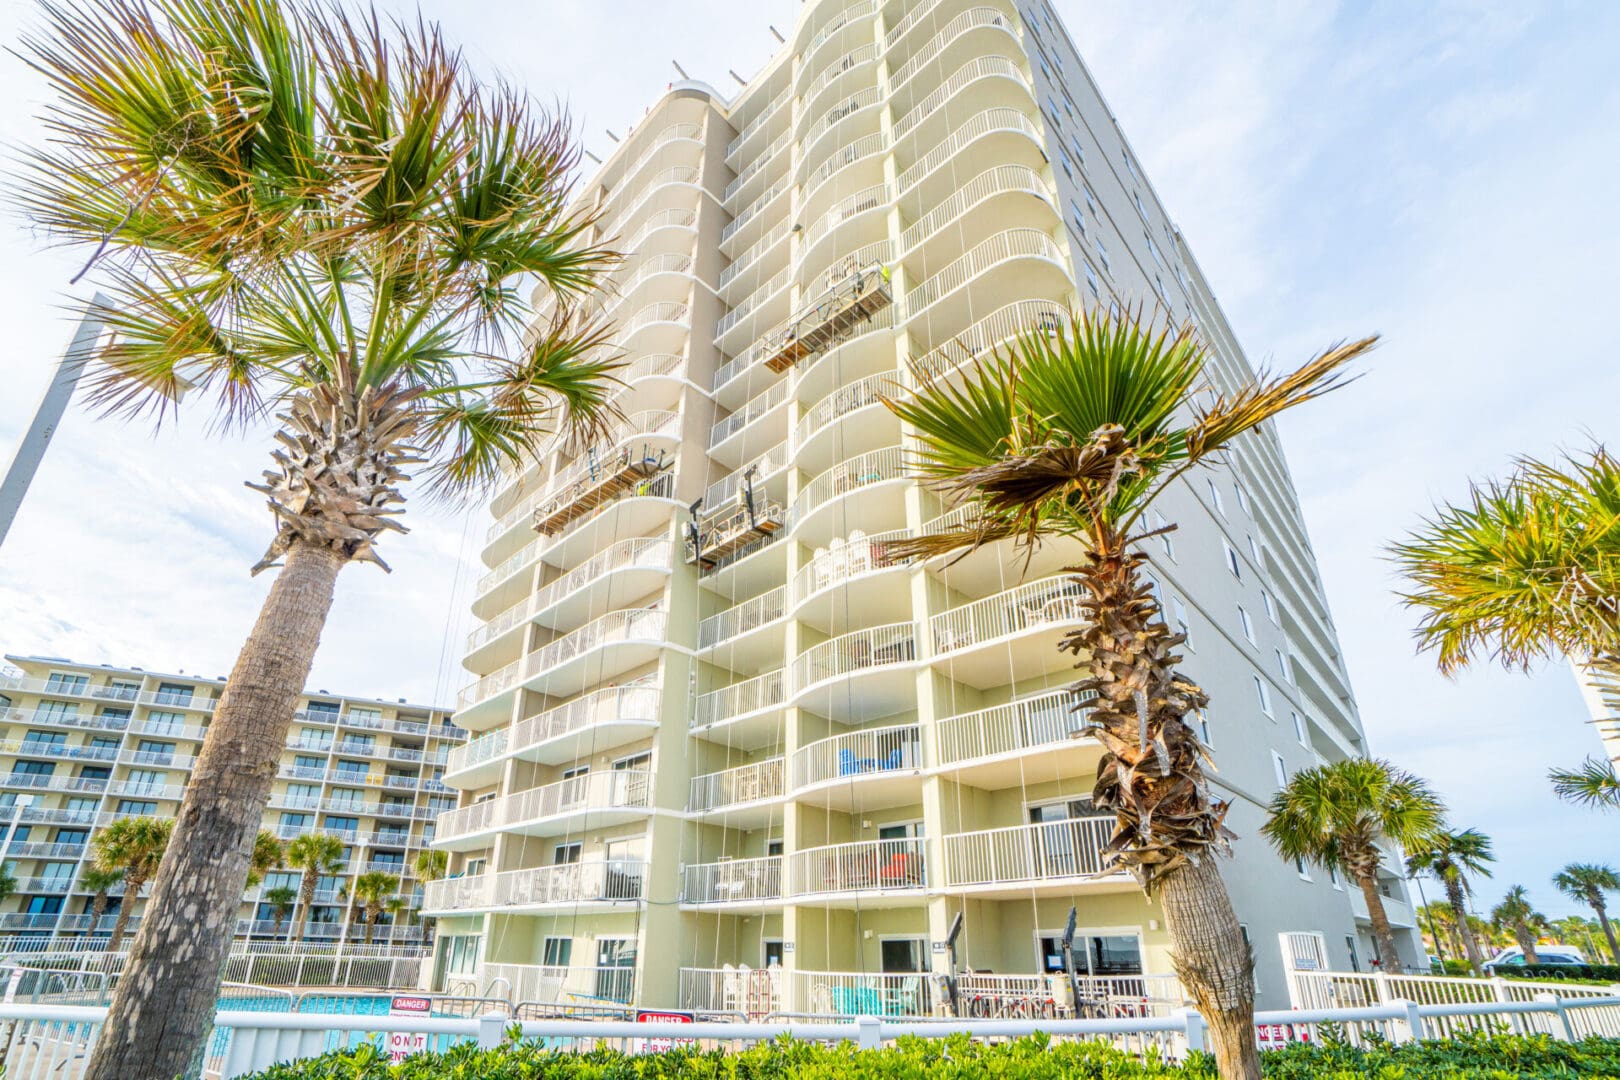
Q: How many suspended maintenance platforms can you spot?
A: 3